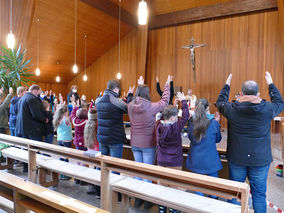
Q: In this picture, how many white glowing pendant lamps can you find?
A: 7